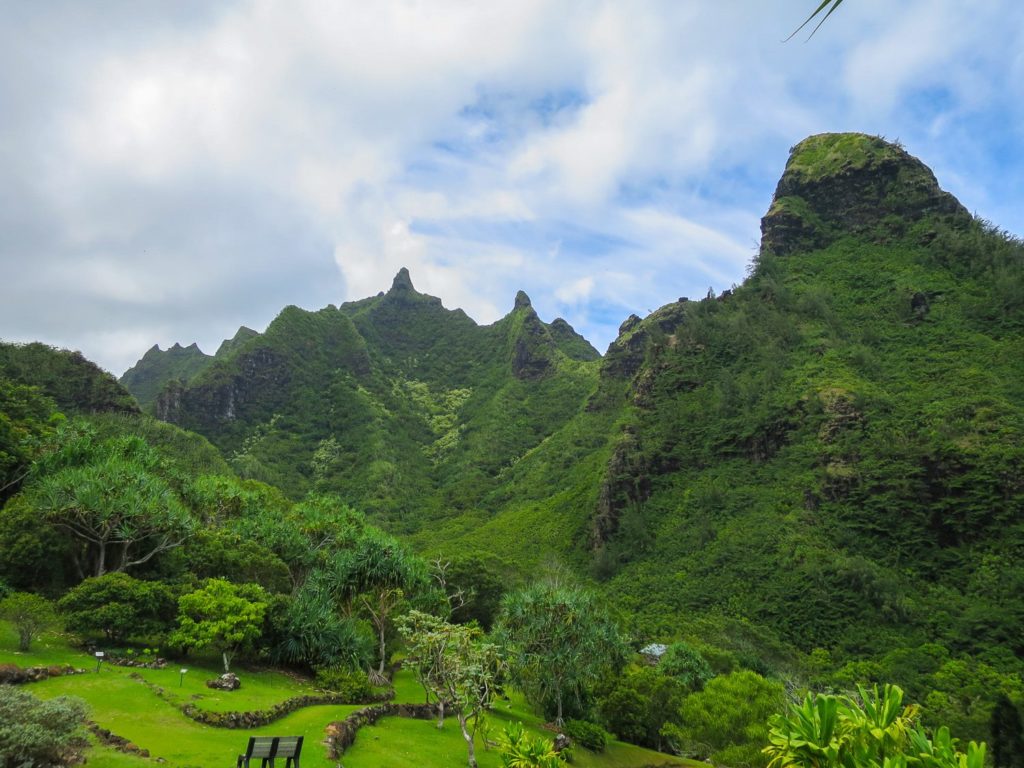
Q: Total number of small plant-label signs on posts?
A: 2